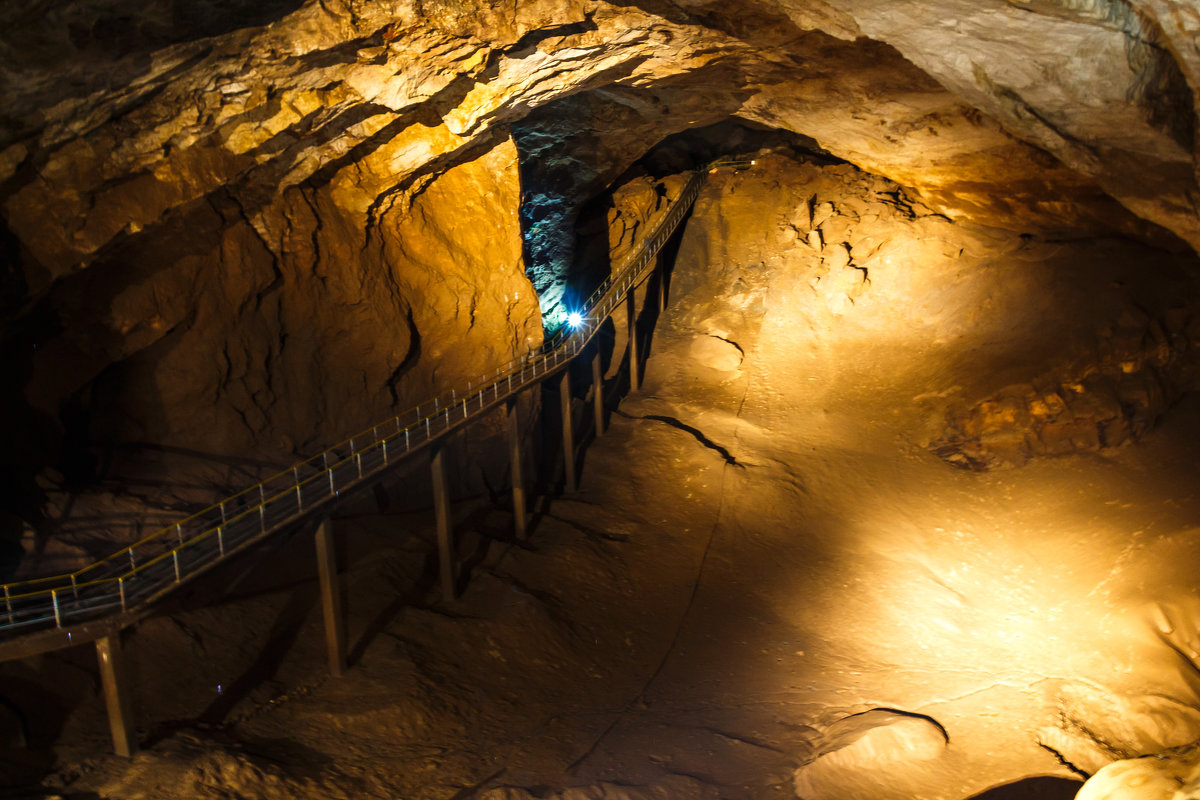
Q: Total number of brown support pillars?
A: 8